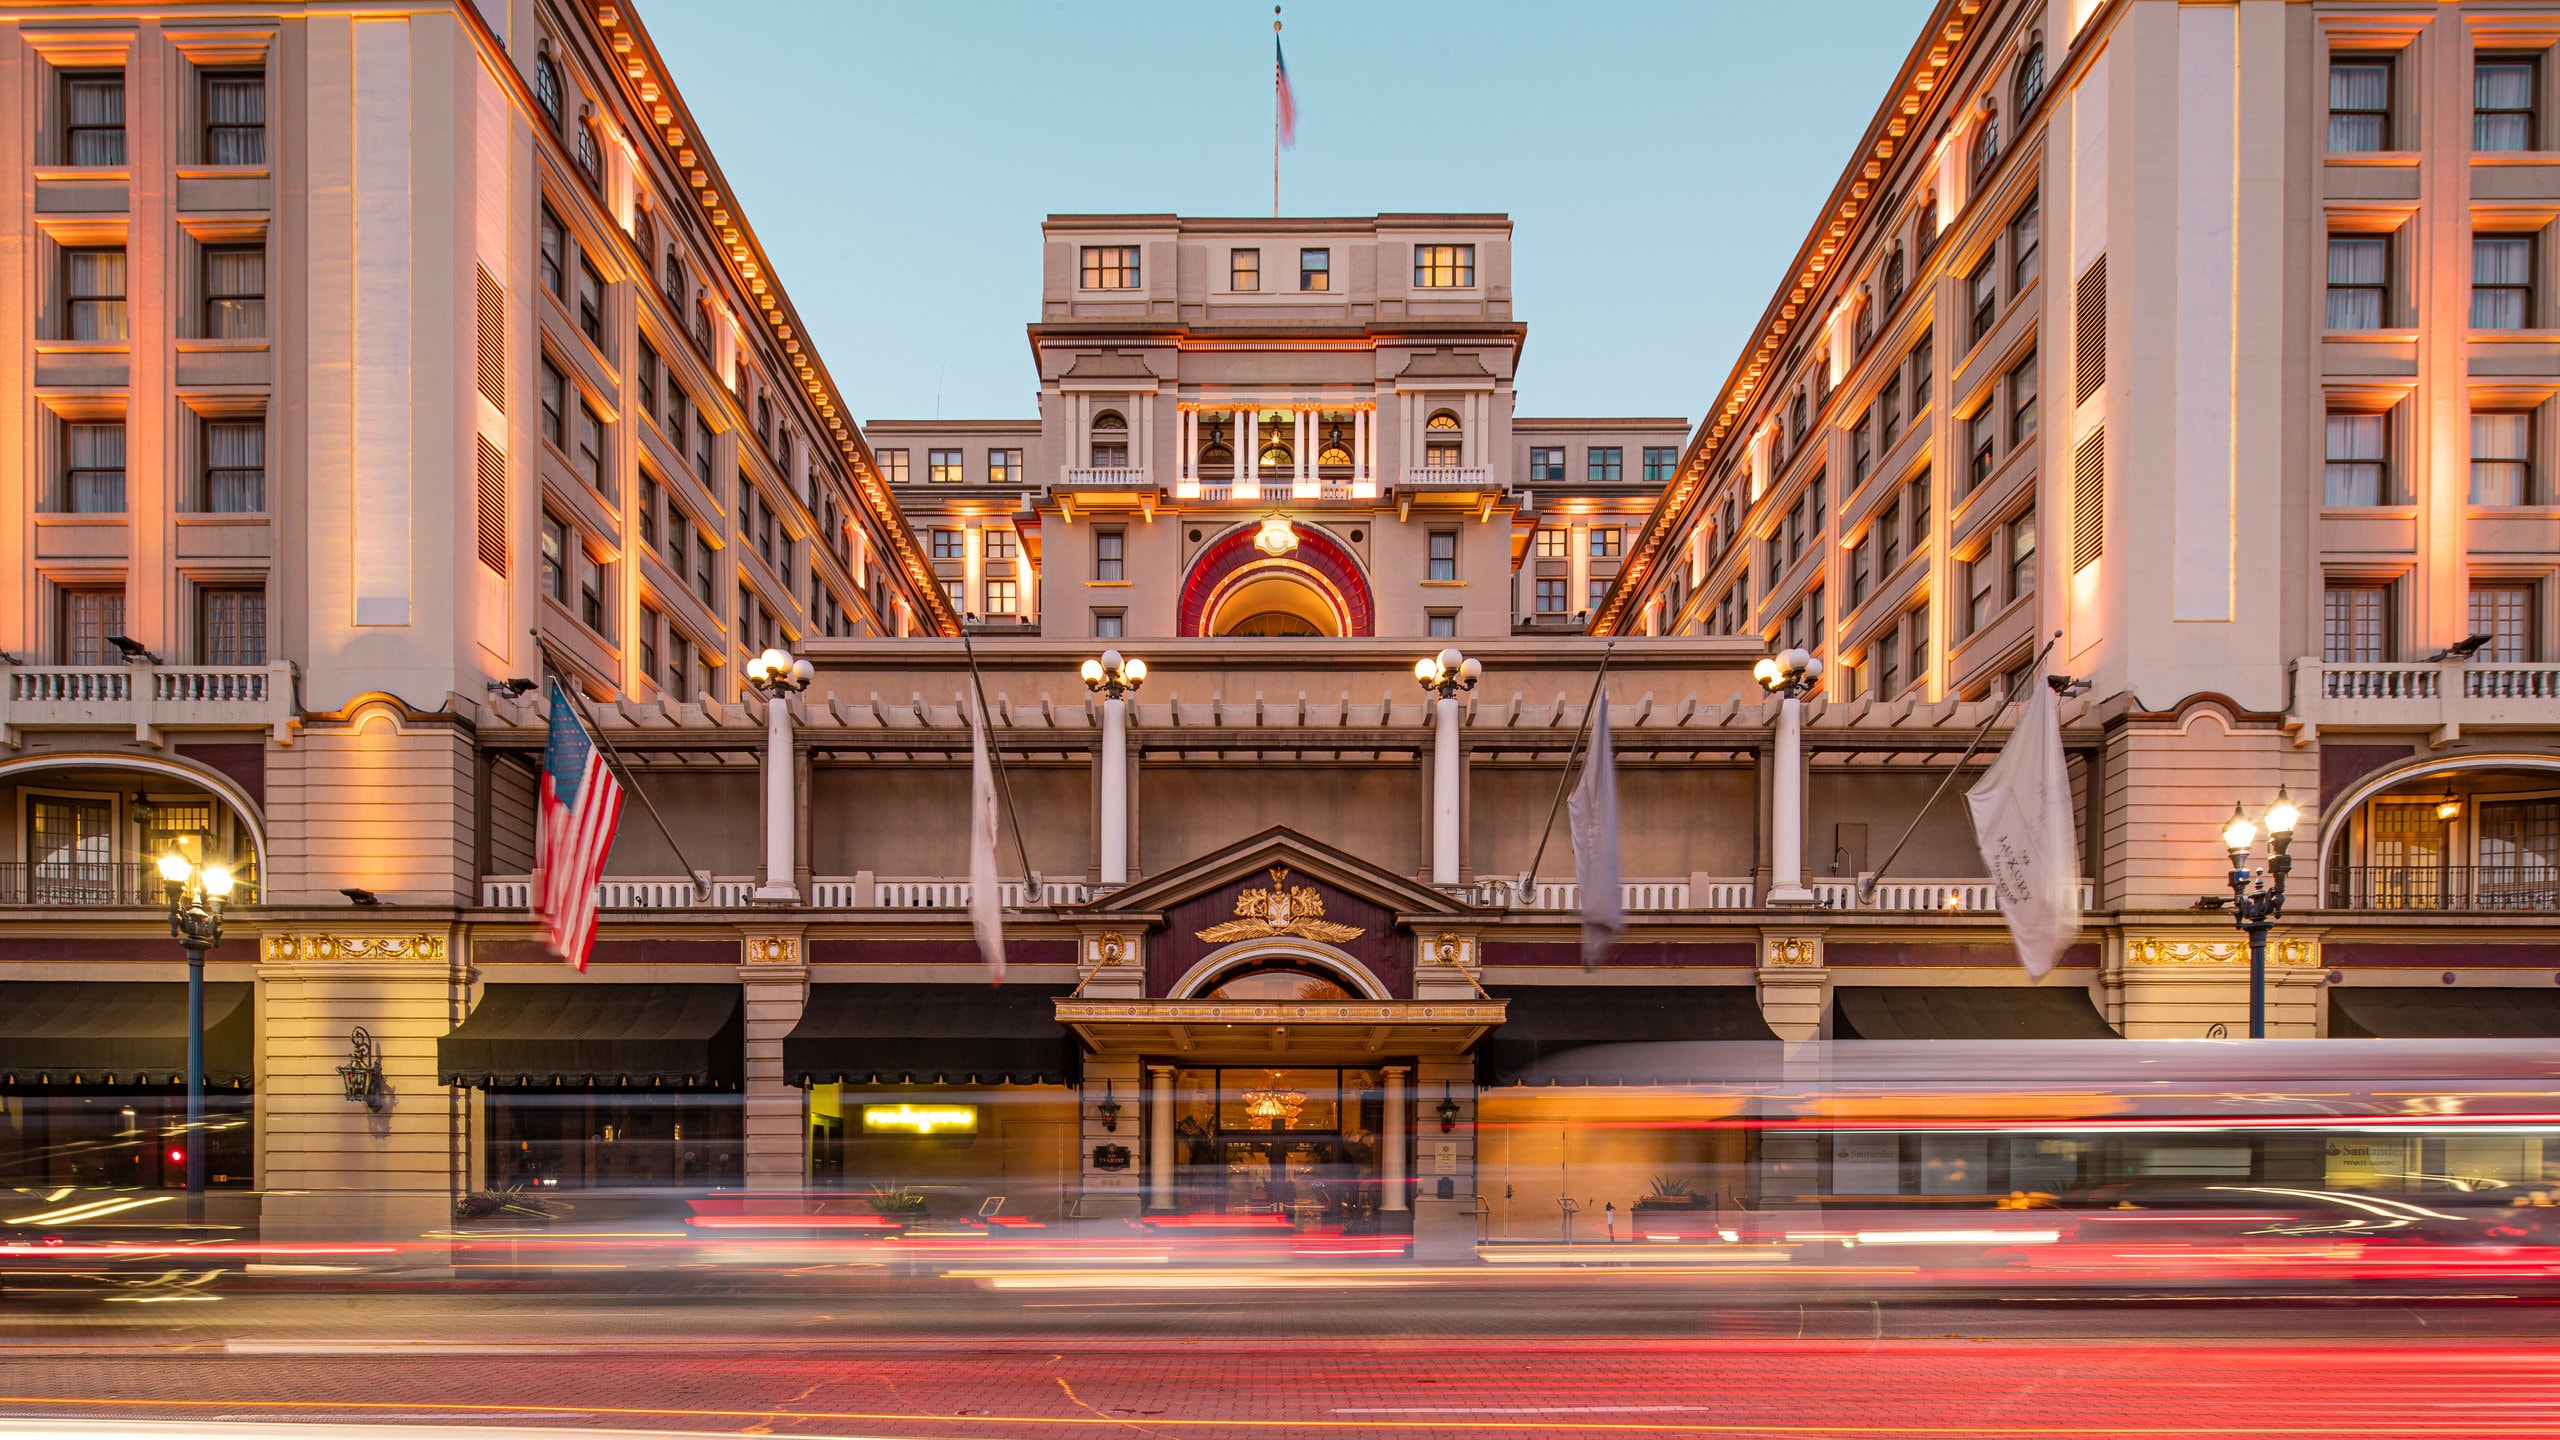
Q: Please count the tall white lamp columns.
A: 4